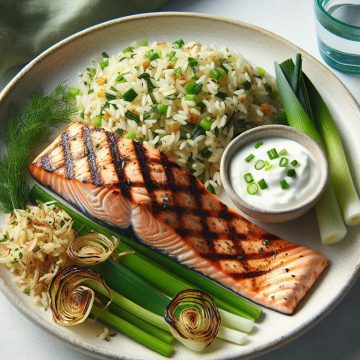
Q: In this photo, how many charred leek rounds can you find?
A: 3